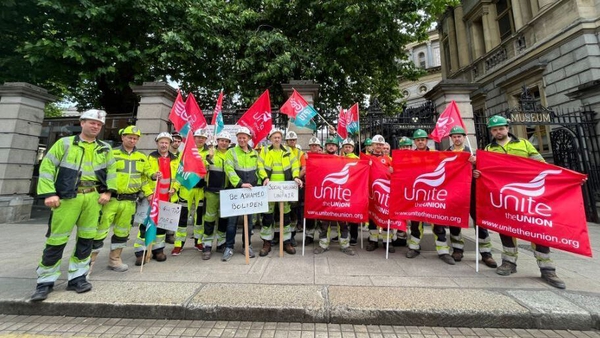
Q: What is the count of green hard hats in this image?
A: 6